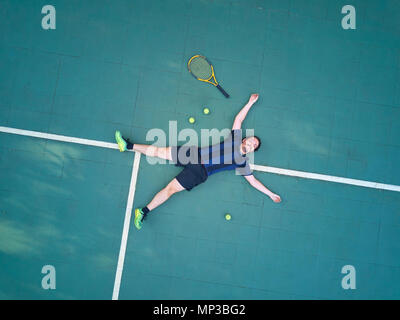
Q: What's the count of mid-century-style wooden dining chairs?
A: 0